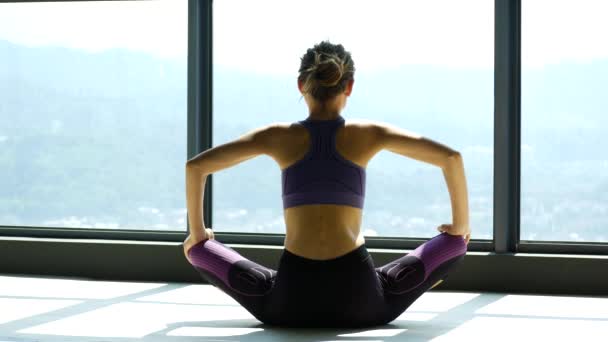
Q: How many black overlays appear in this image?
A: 2